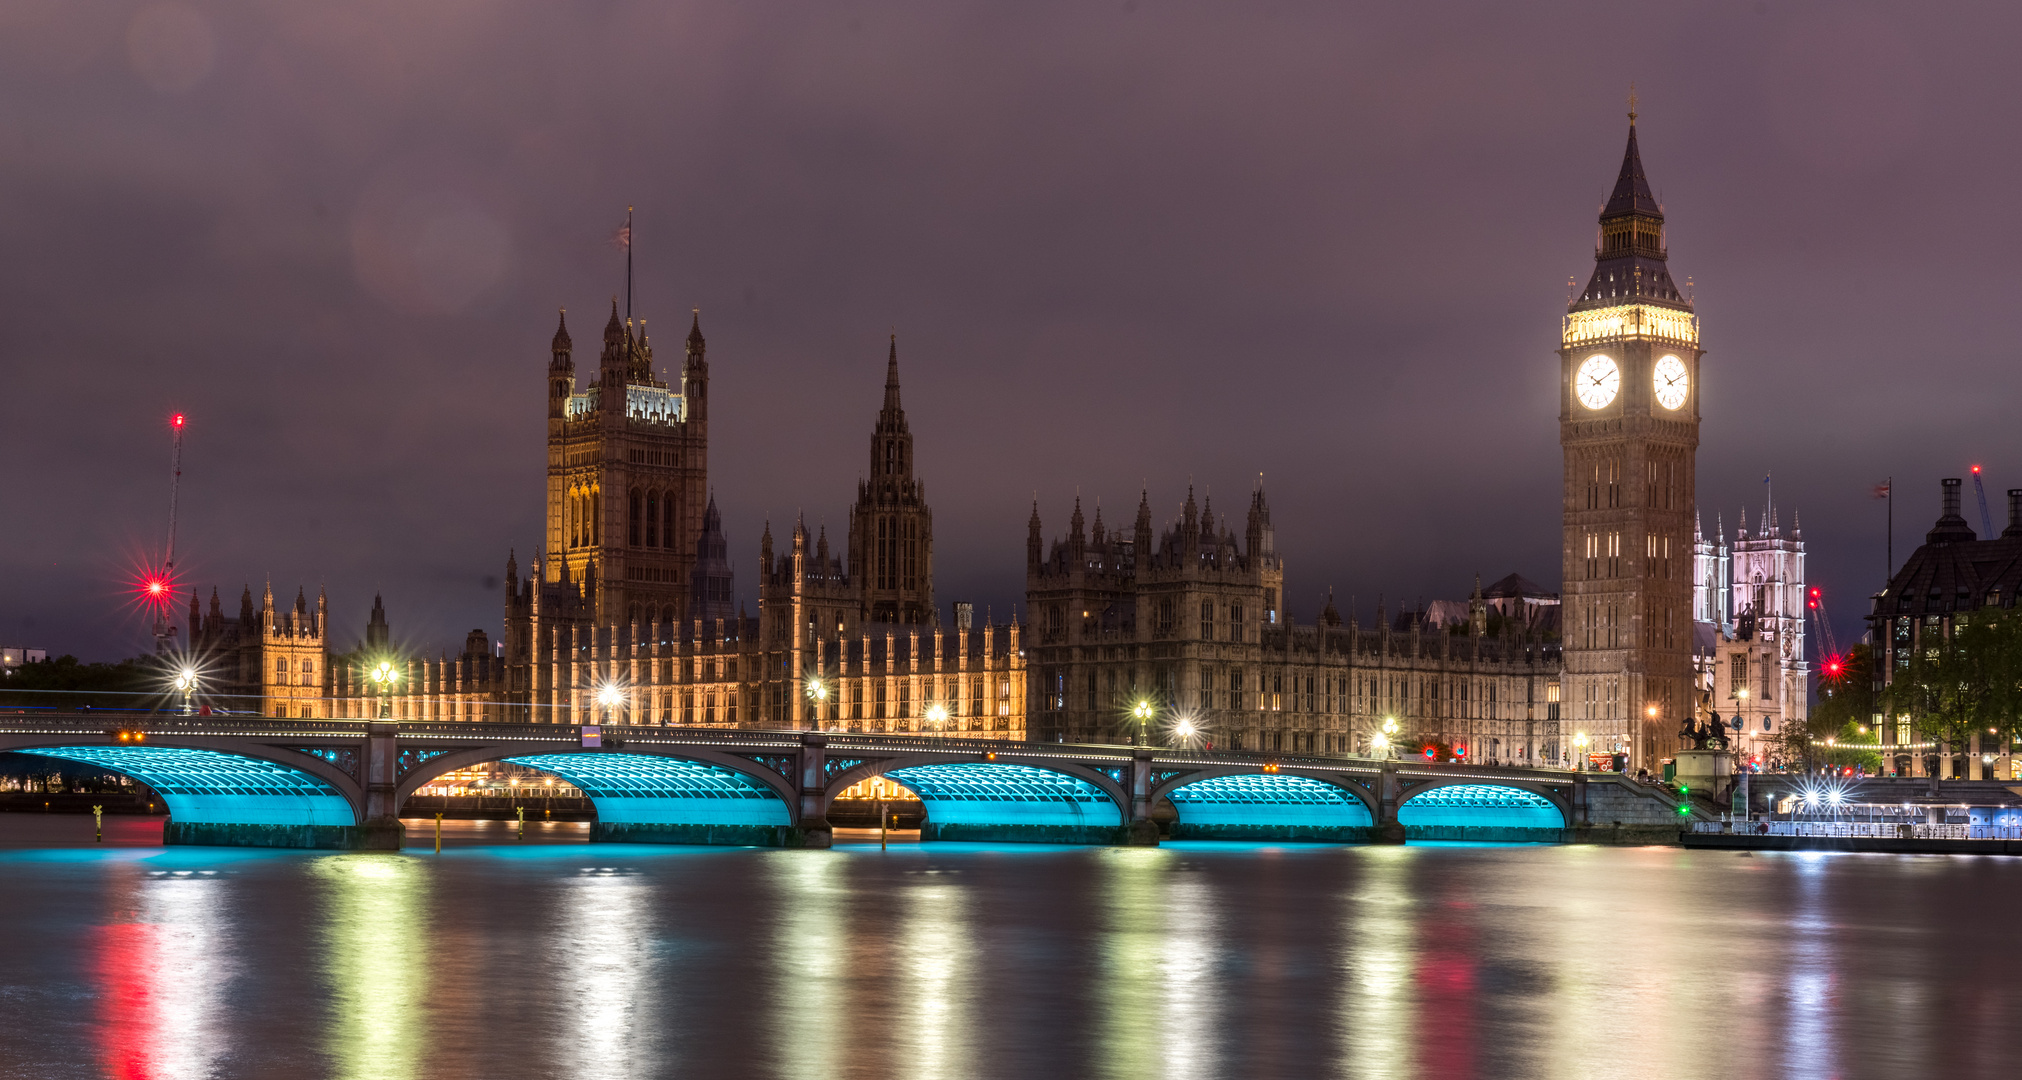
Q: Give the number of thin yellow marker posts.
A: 4